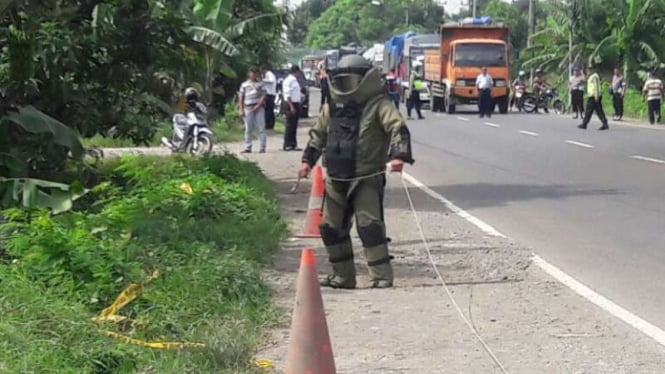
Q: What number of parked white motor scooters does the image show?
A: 1